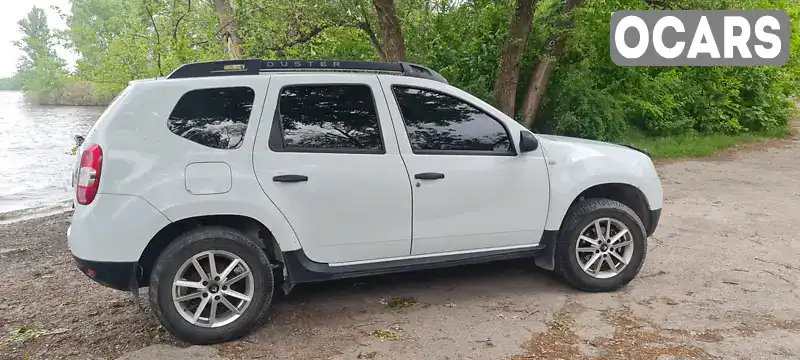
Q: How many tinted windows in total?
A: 3